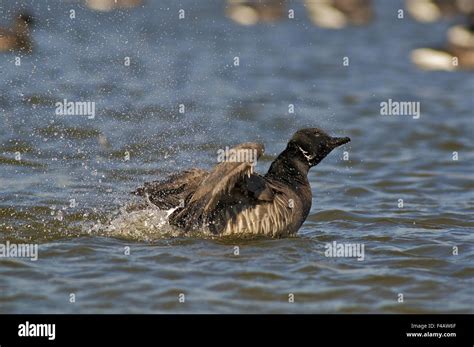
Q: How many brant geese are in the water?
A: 1